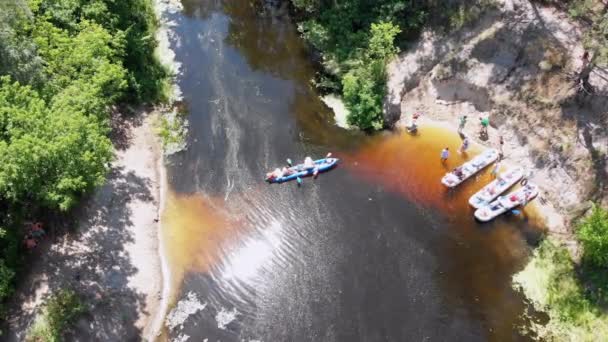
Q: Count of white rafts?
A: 3